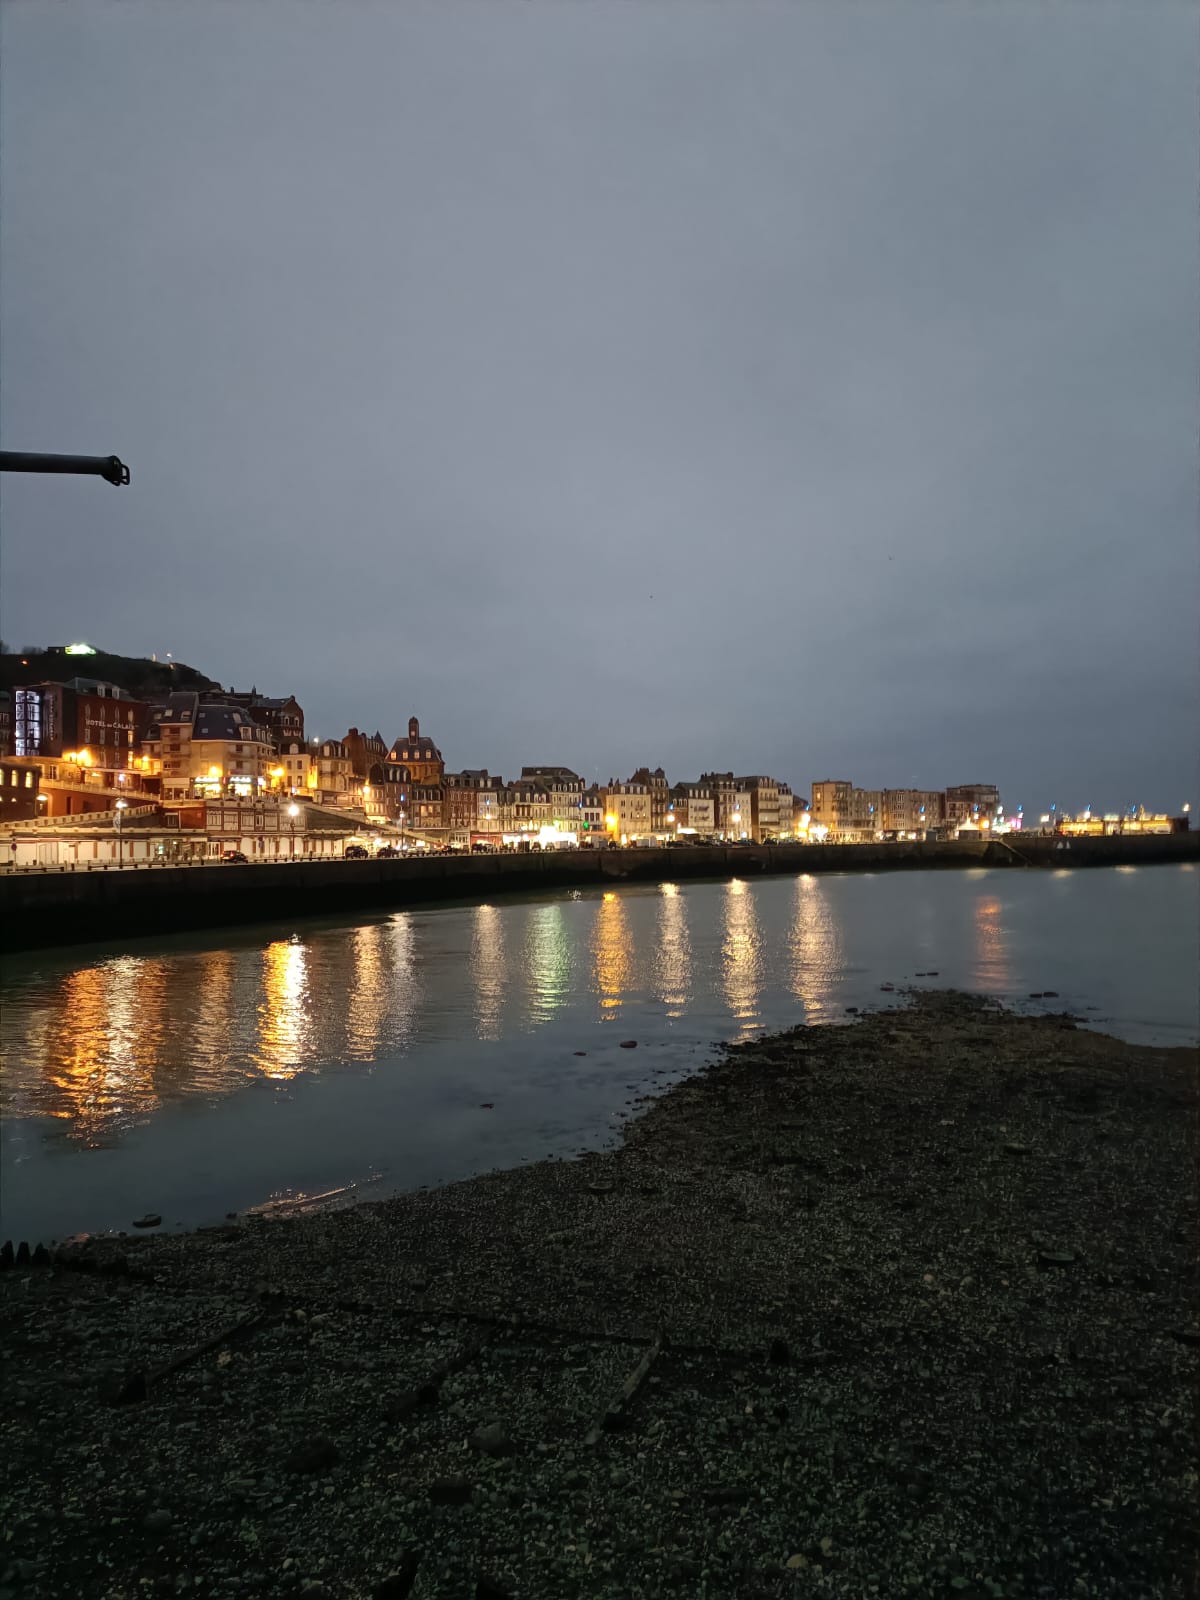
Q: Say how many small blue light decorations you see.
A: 13